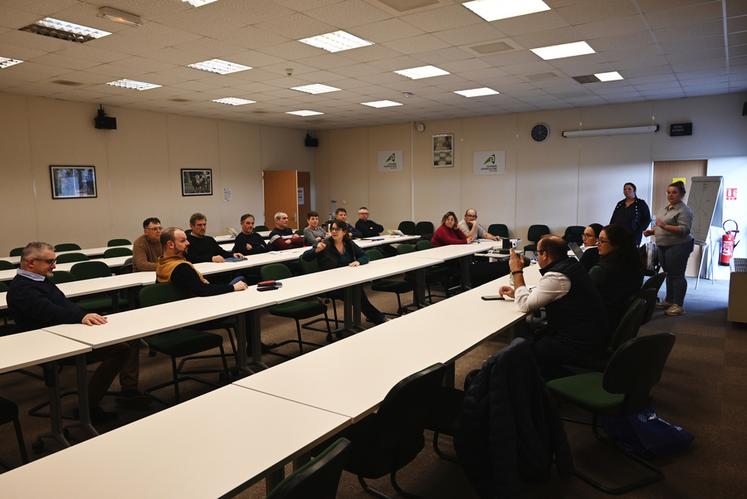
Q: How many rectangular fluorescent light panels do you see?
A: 15